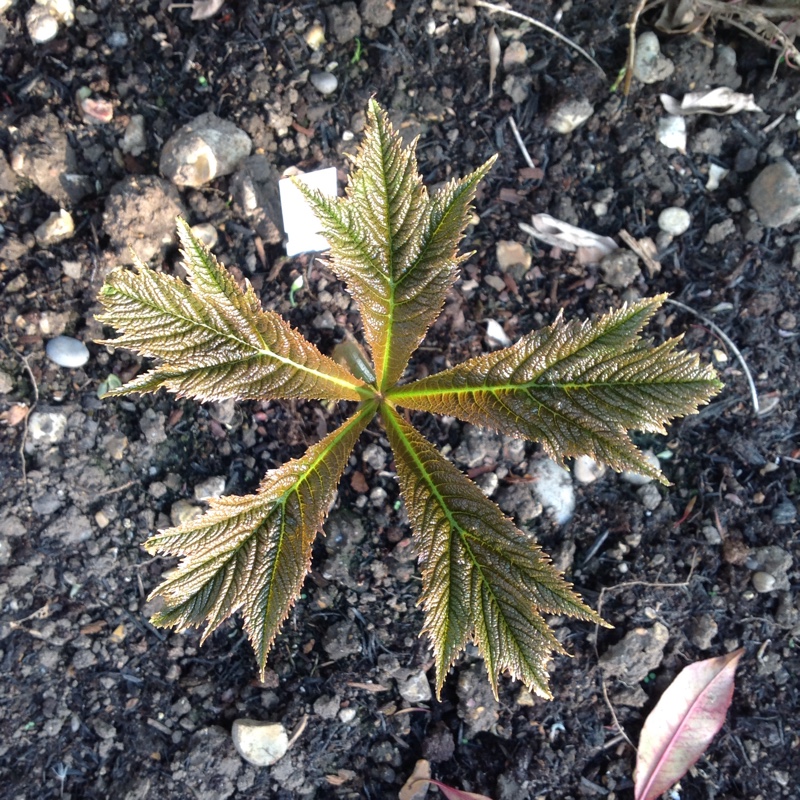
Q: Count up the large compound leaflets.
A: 5